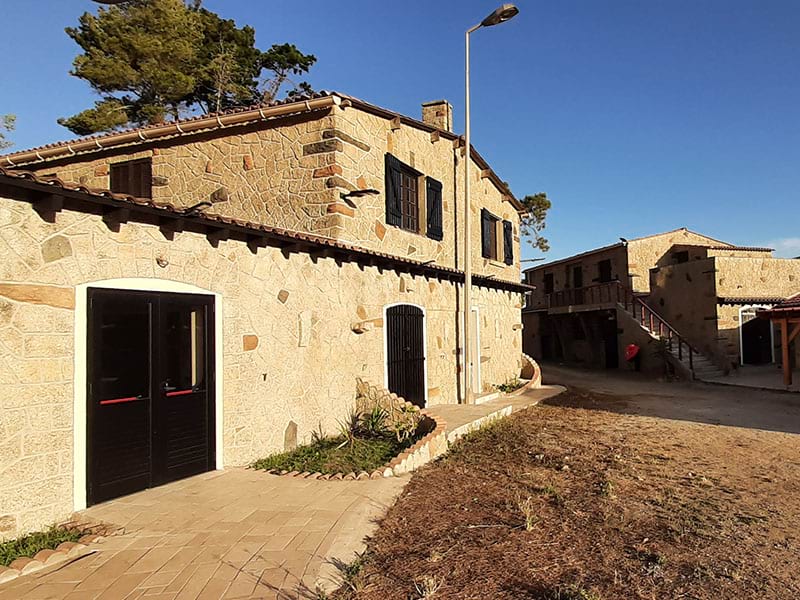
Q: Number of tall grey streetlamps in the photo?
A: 1